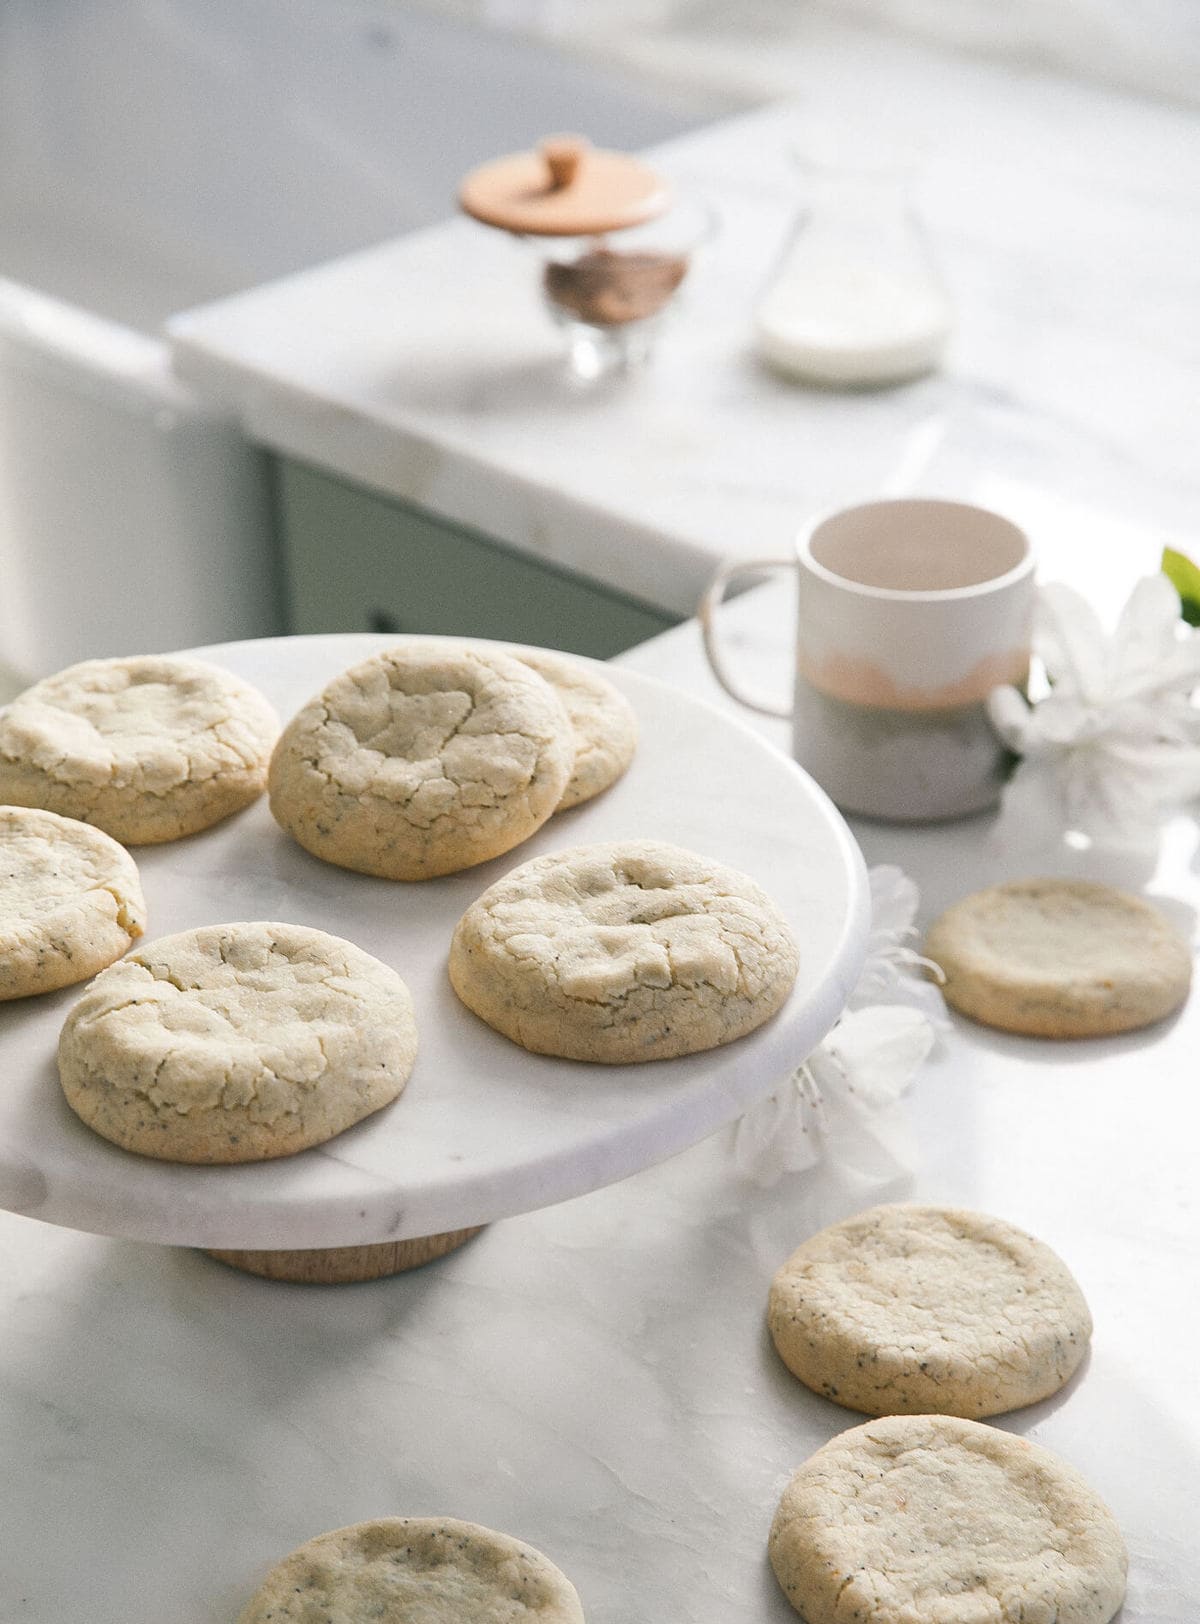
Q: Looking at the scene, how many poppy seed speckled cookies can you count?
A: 10